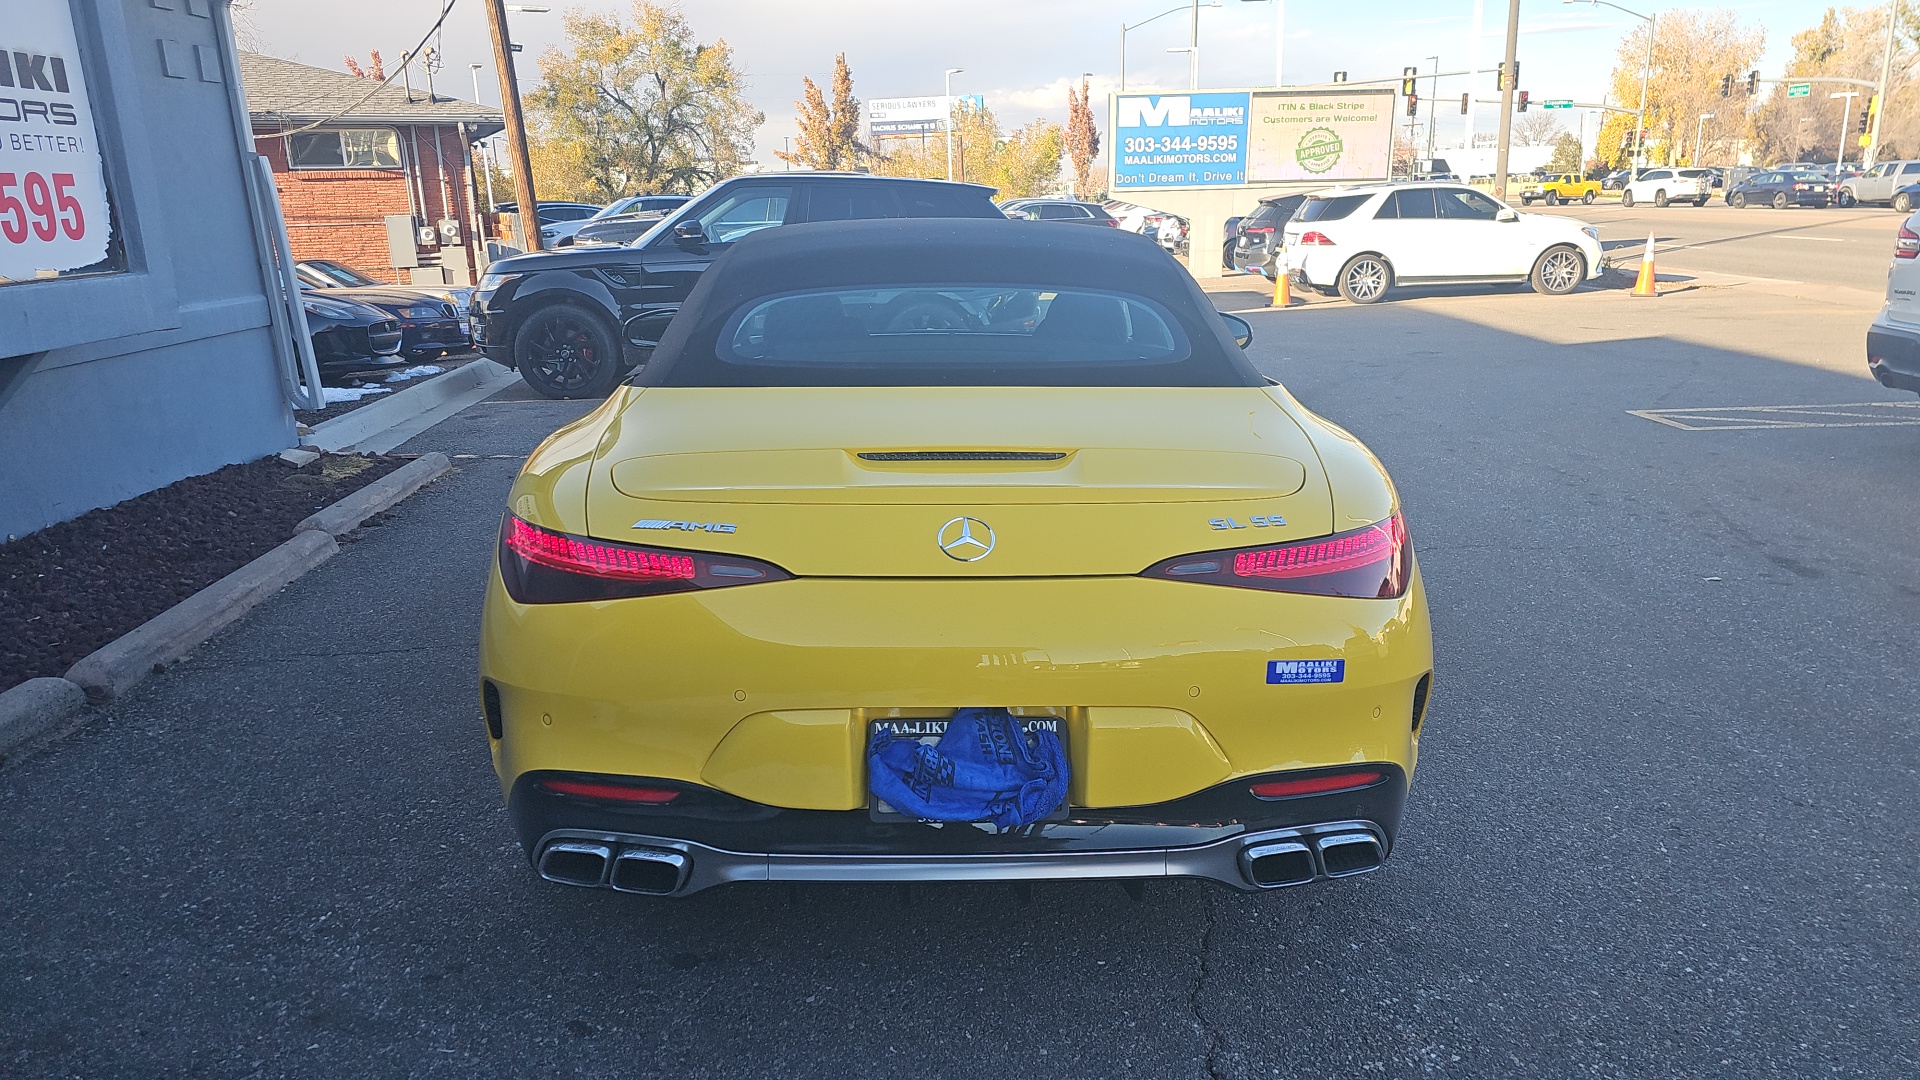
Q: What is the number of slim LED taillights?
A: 2